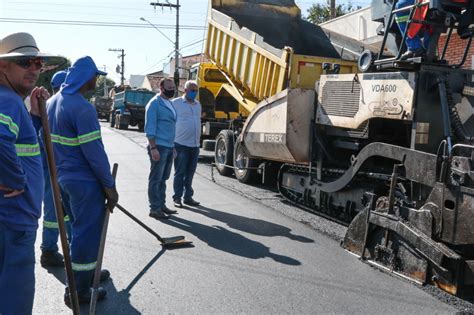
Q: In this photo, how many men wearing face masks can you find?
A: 2